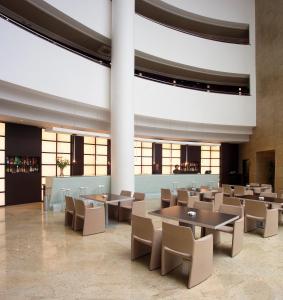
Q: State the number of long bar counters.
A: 1